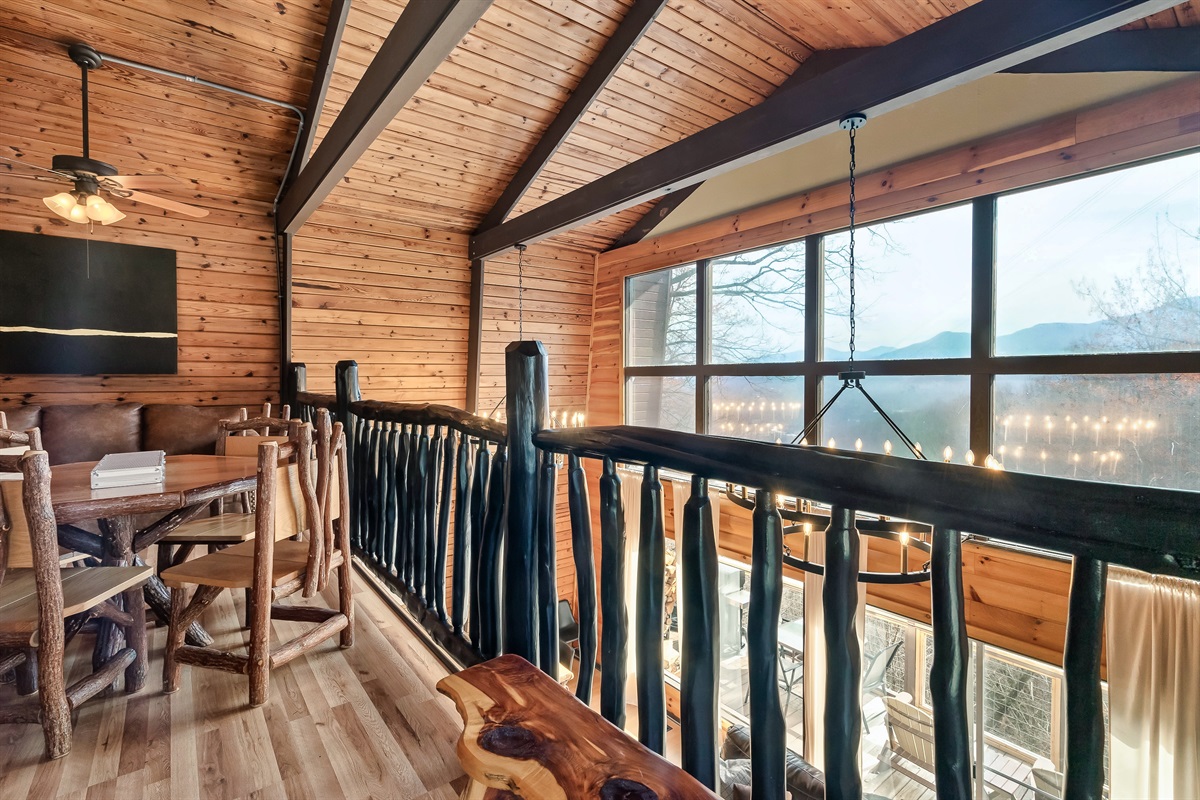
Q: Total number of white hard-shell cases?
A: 1